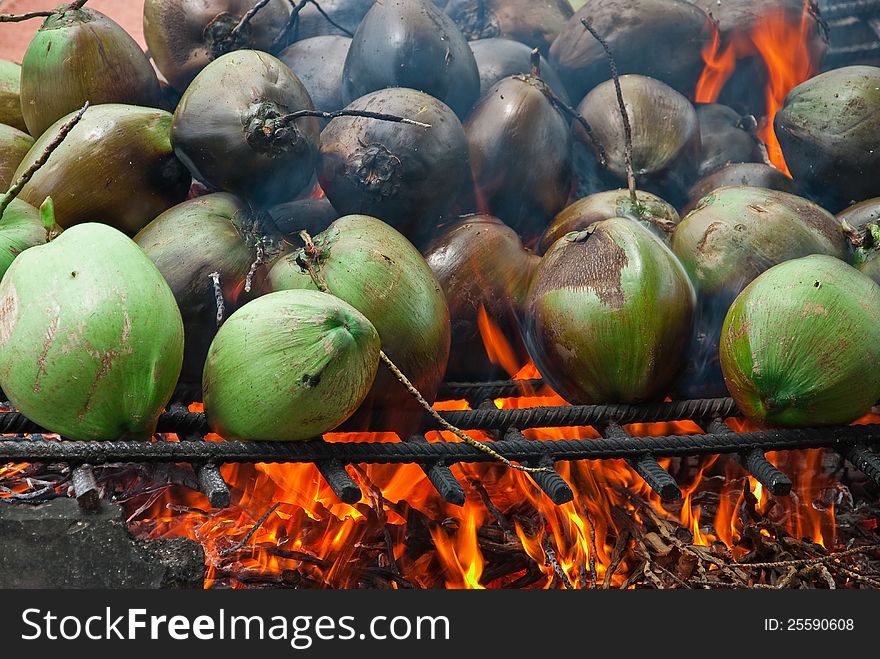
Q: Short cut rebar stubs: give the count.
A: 8